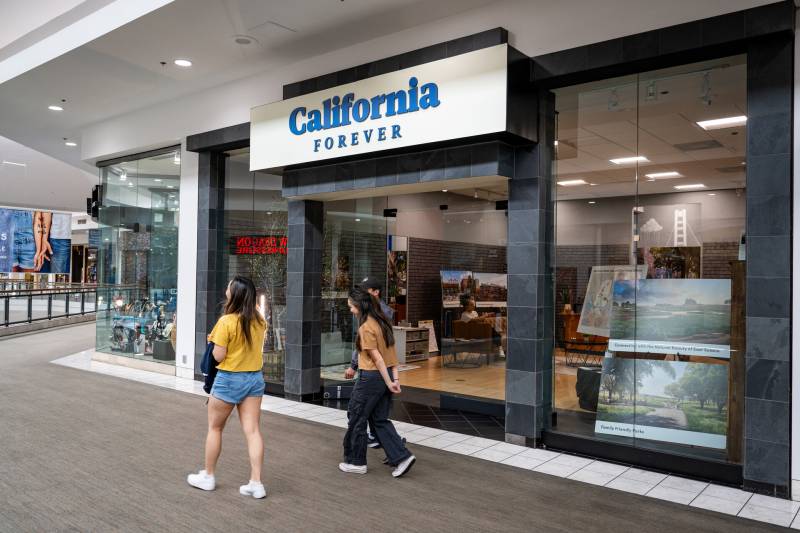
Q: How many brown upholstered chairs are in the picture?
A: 1